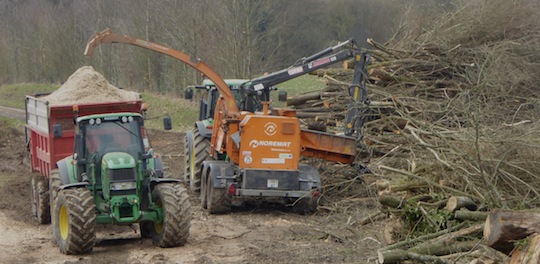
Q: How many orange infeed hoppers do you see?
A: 1